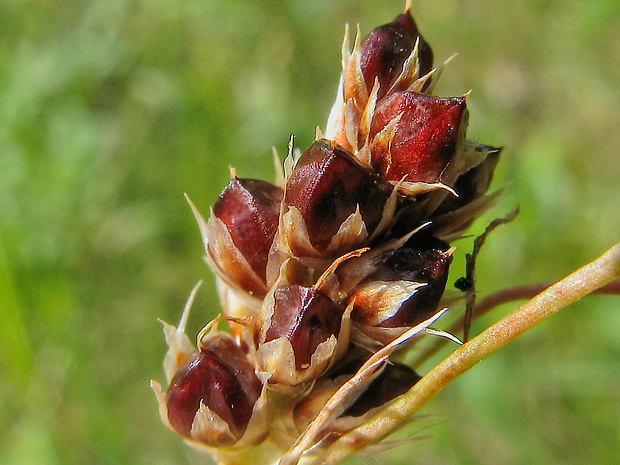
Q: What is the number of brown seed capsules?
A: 9